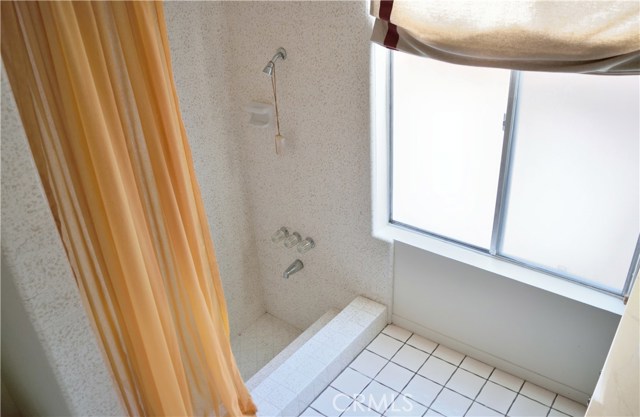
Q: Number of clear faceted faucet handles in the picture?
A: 3